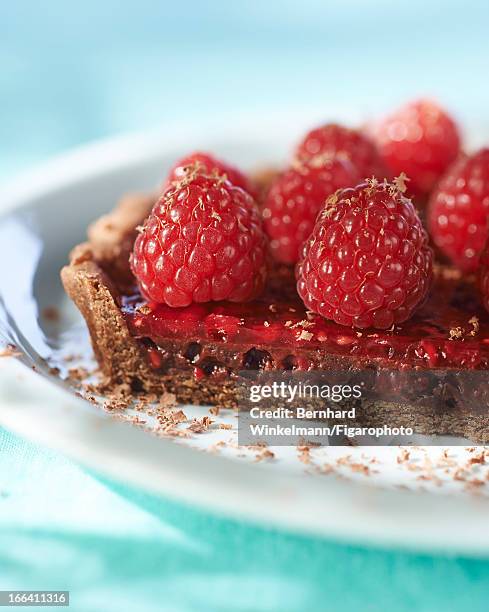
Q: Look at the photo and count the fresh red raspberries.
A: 8